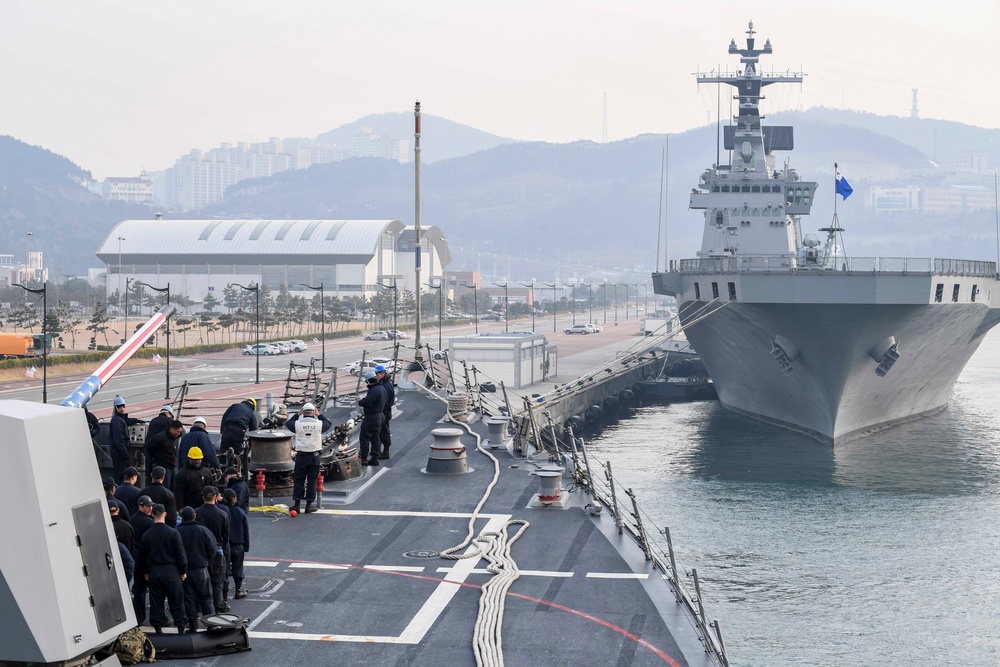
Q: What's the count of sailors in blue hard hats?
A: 4